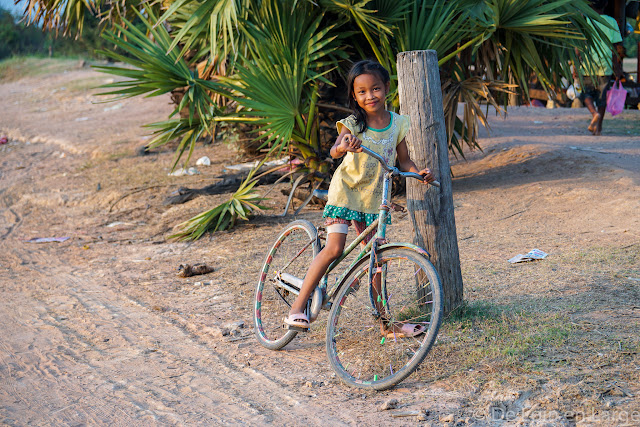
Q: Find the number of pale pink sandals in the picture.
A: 2